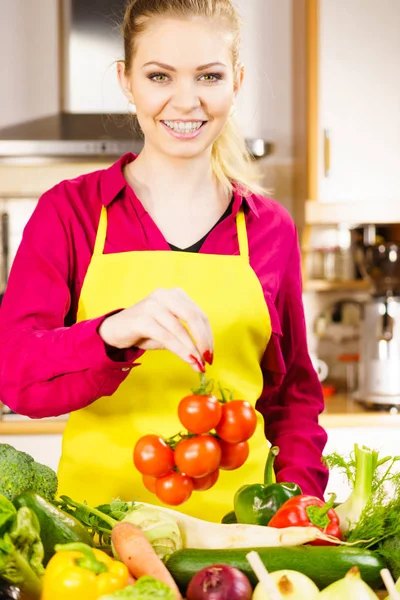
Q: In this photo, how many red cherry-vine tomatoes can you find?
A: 8